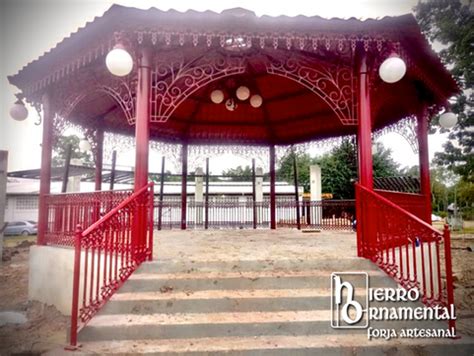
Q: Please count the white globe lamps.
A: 9